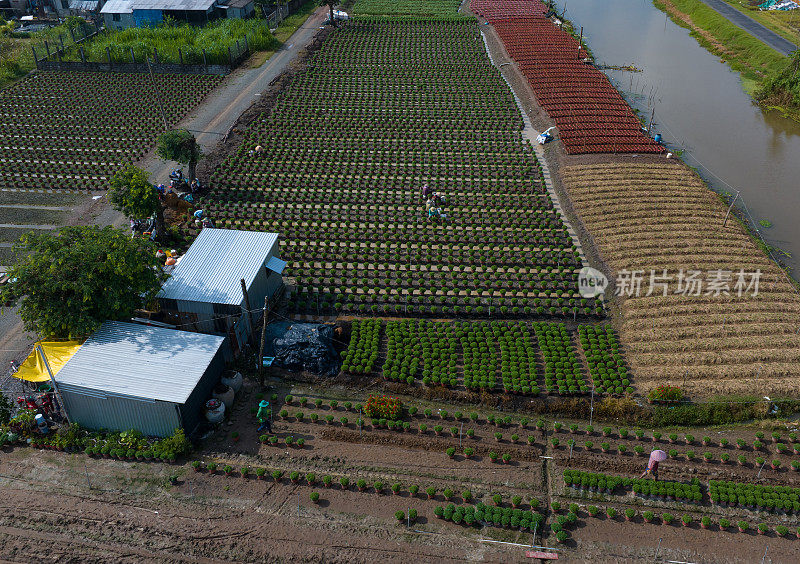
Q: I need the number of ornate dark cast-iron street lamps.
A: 0